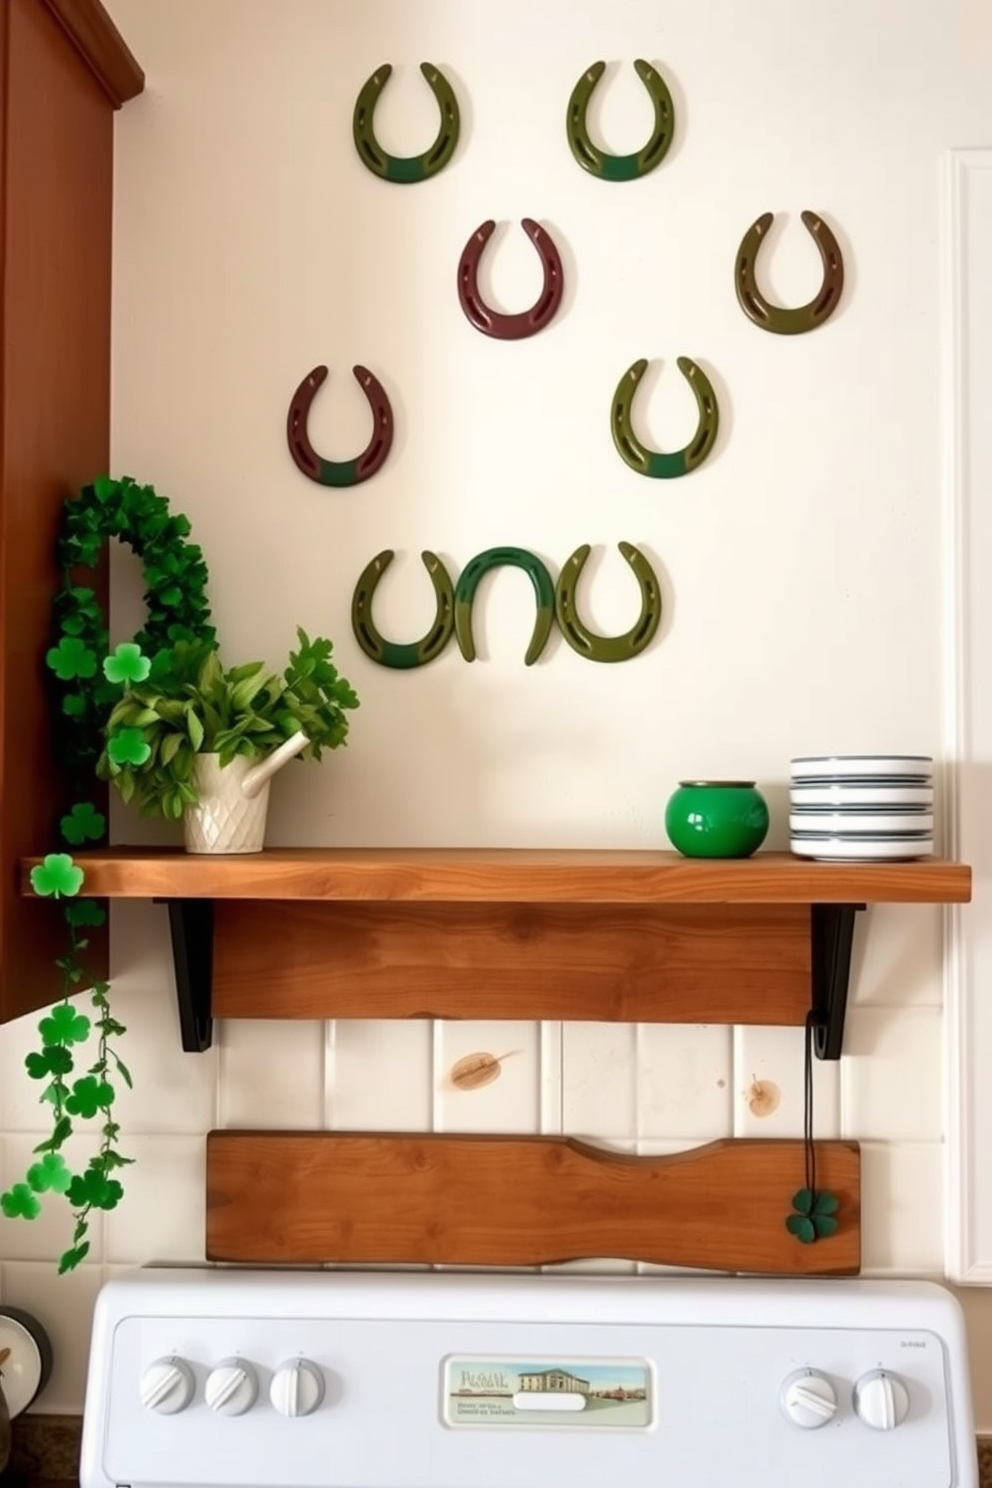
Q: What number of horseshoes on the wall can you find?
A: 9